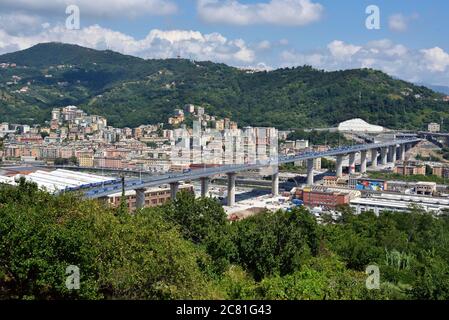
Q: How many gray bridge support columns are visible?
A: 13